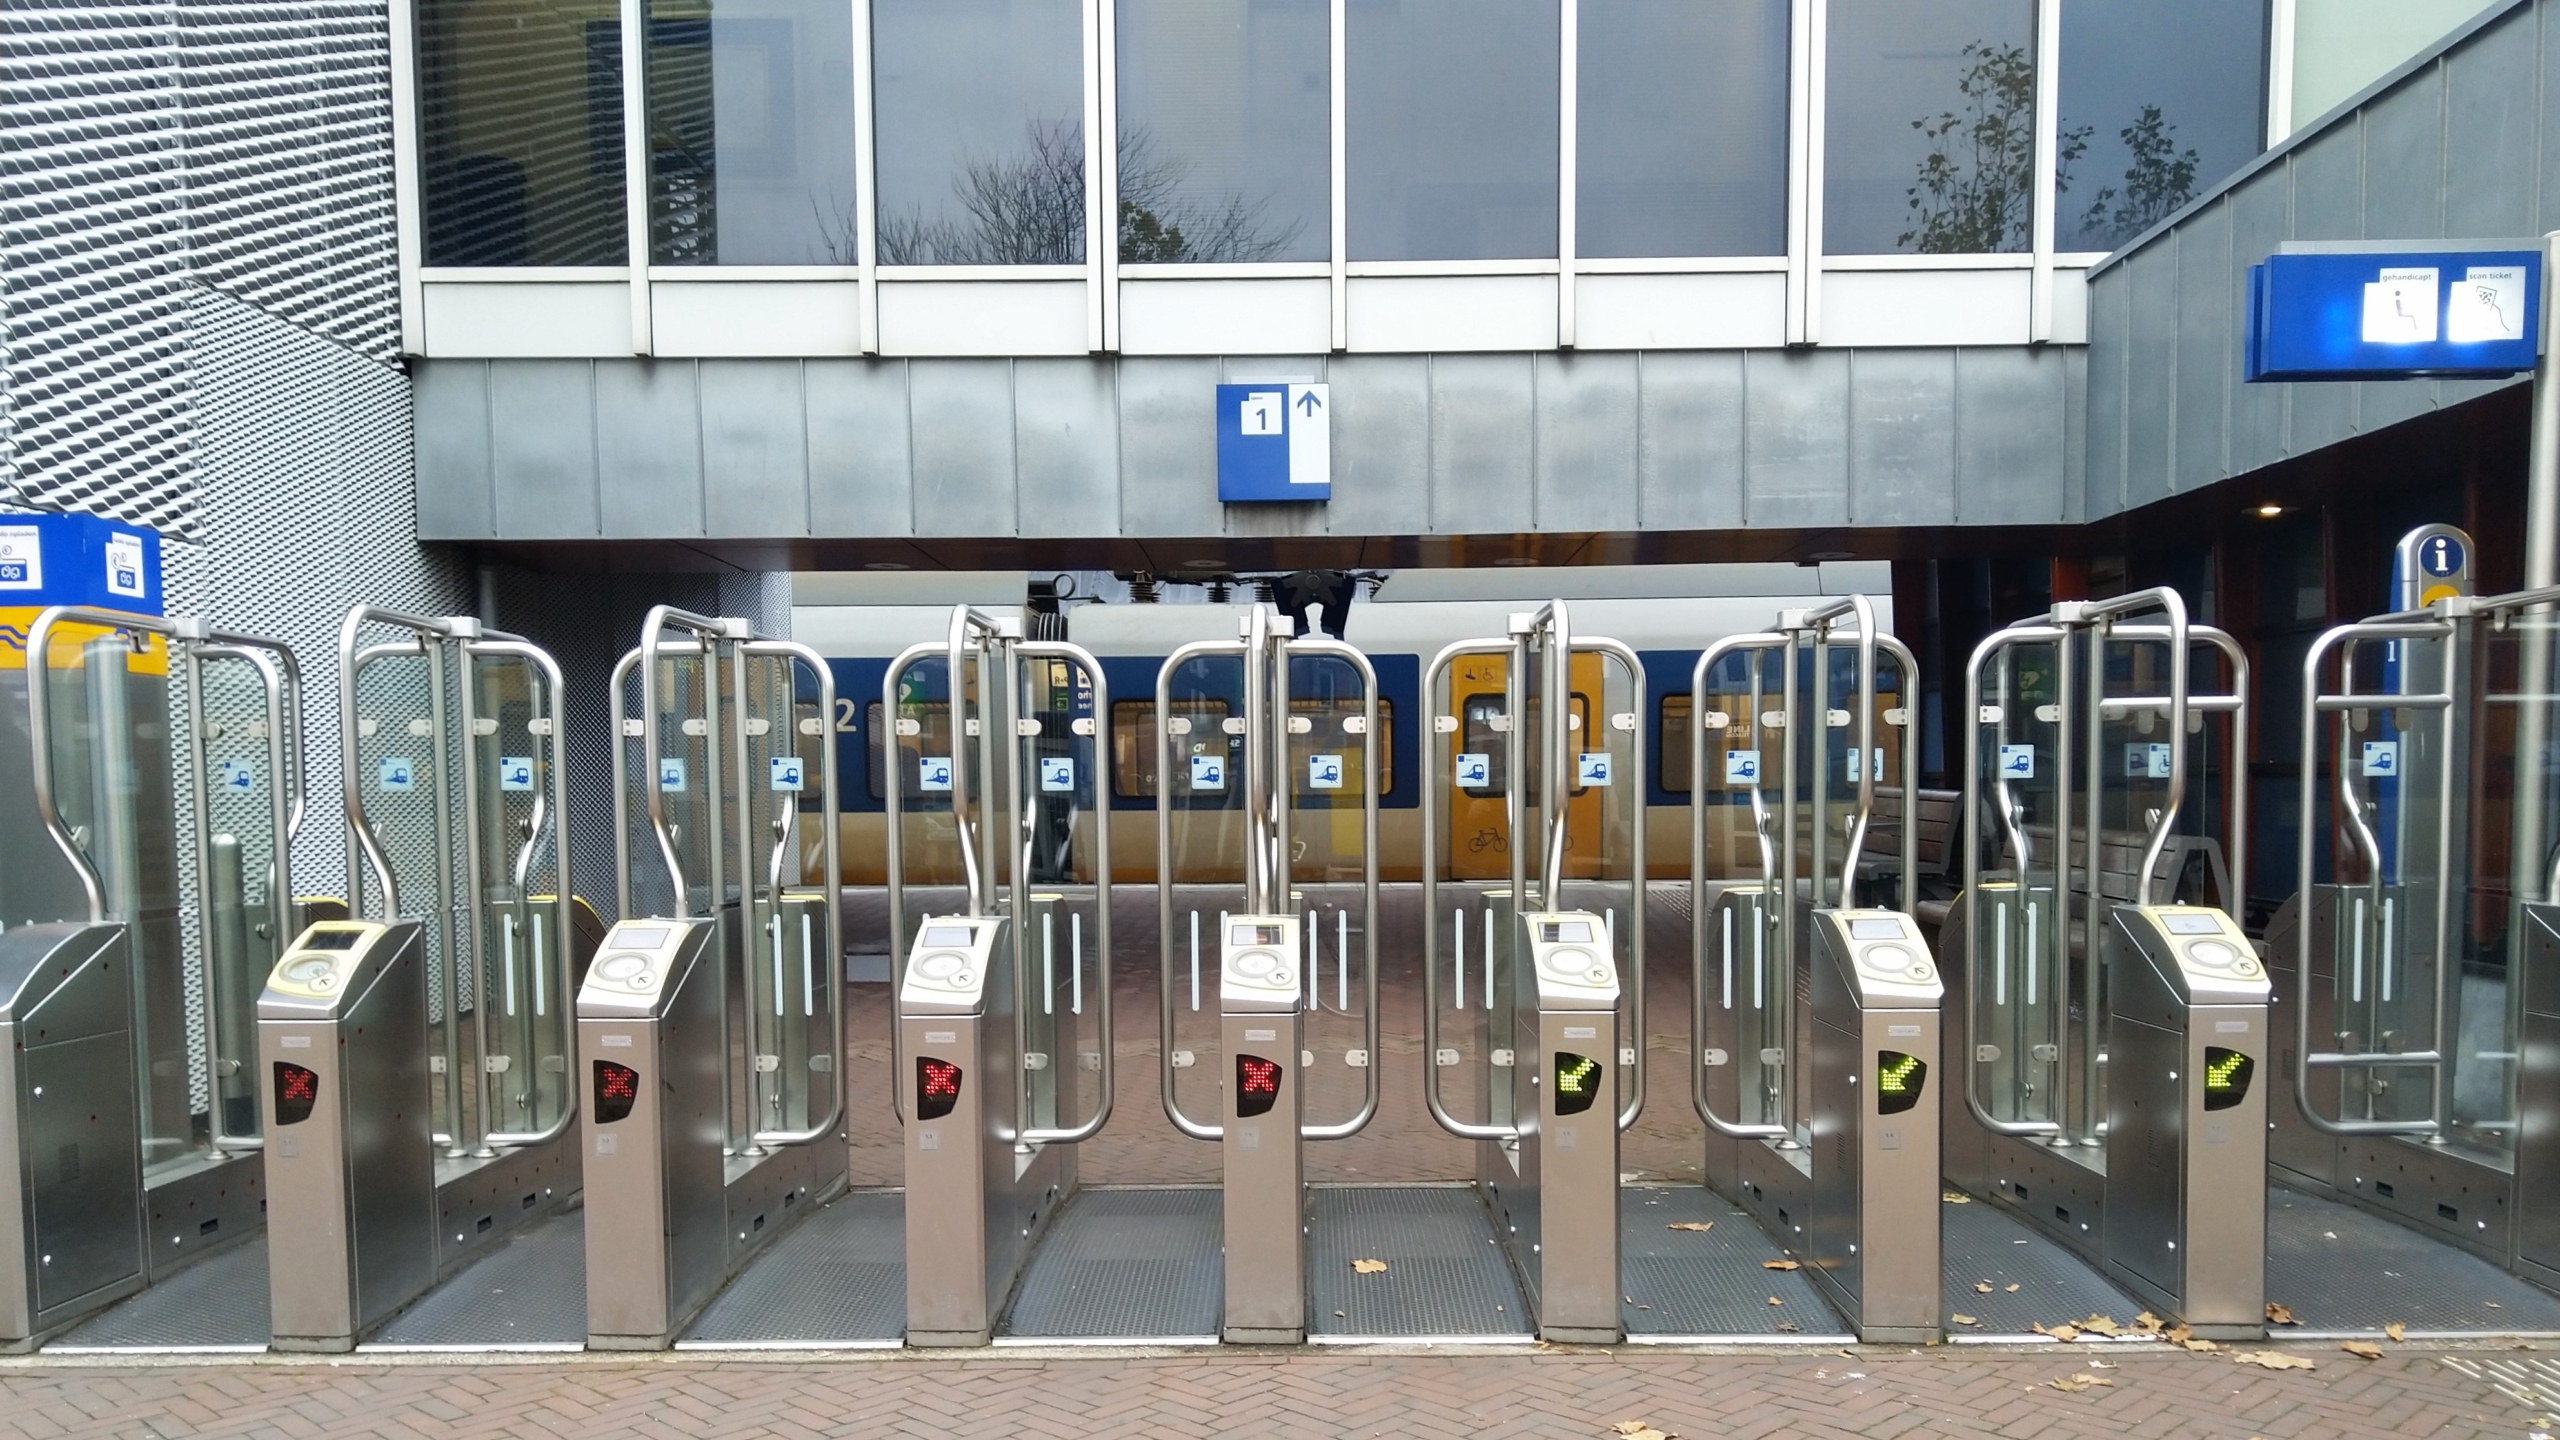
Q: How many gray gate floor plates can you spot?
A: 8